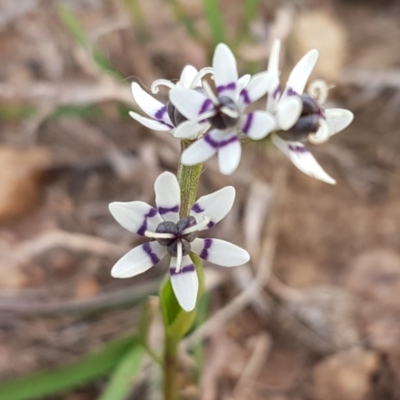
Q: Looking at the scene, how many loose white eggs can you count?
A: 0